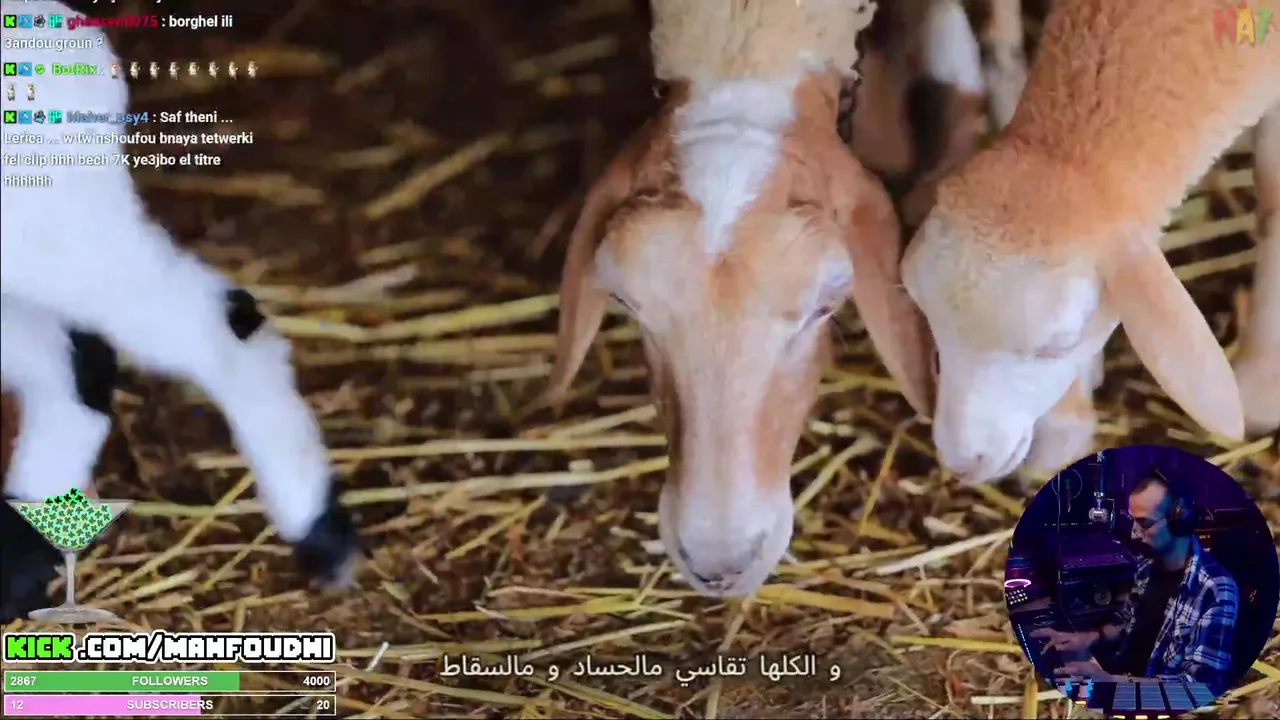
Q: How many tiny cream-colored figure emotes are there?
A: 10